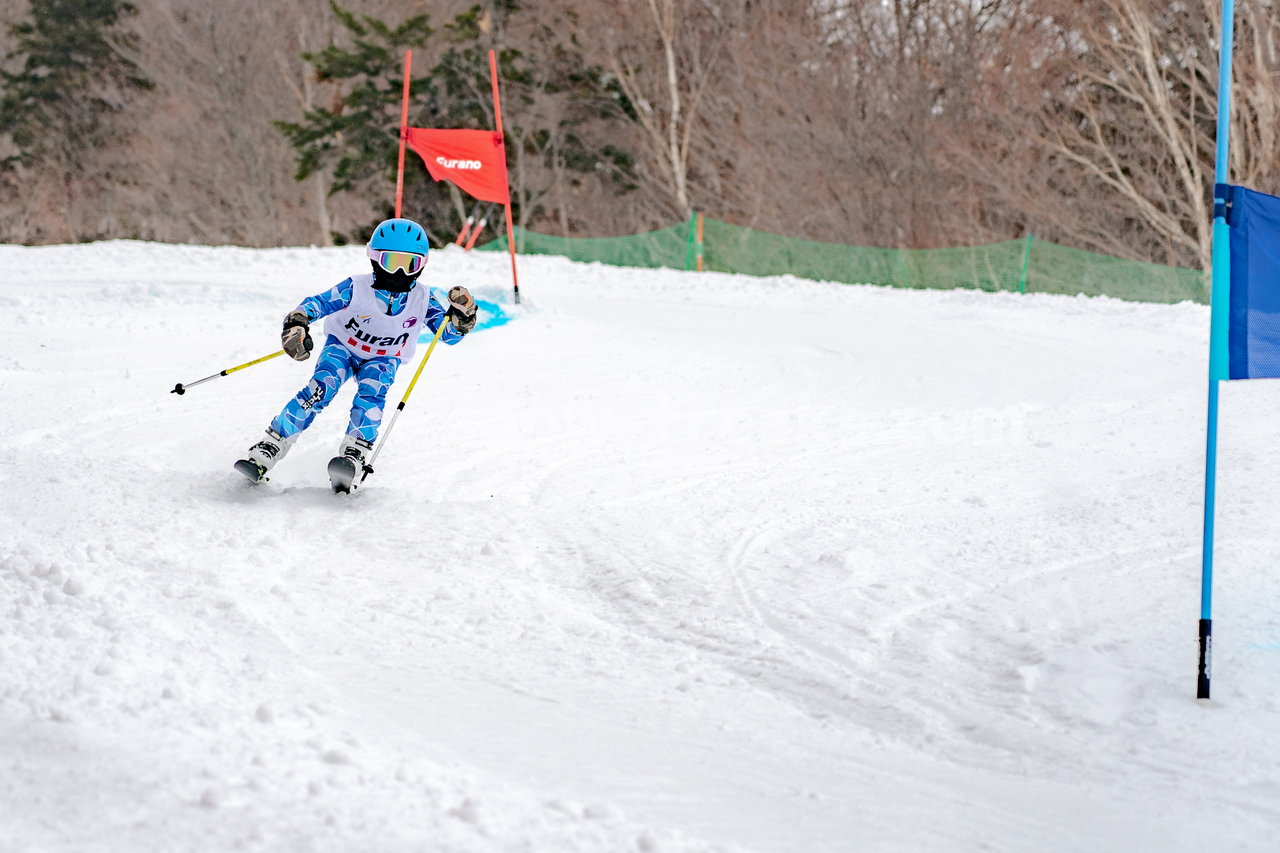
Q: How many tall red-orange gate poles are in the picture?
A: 2